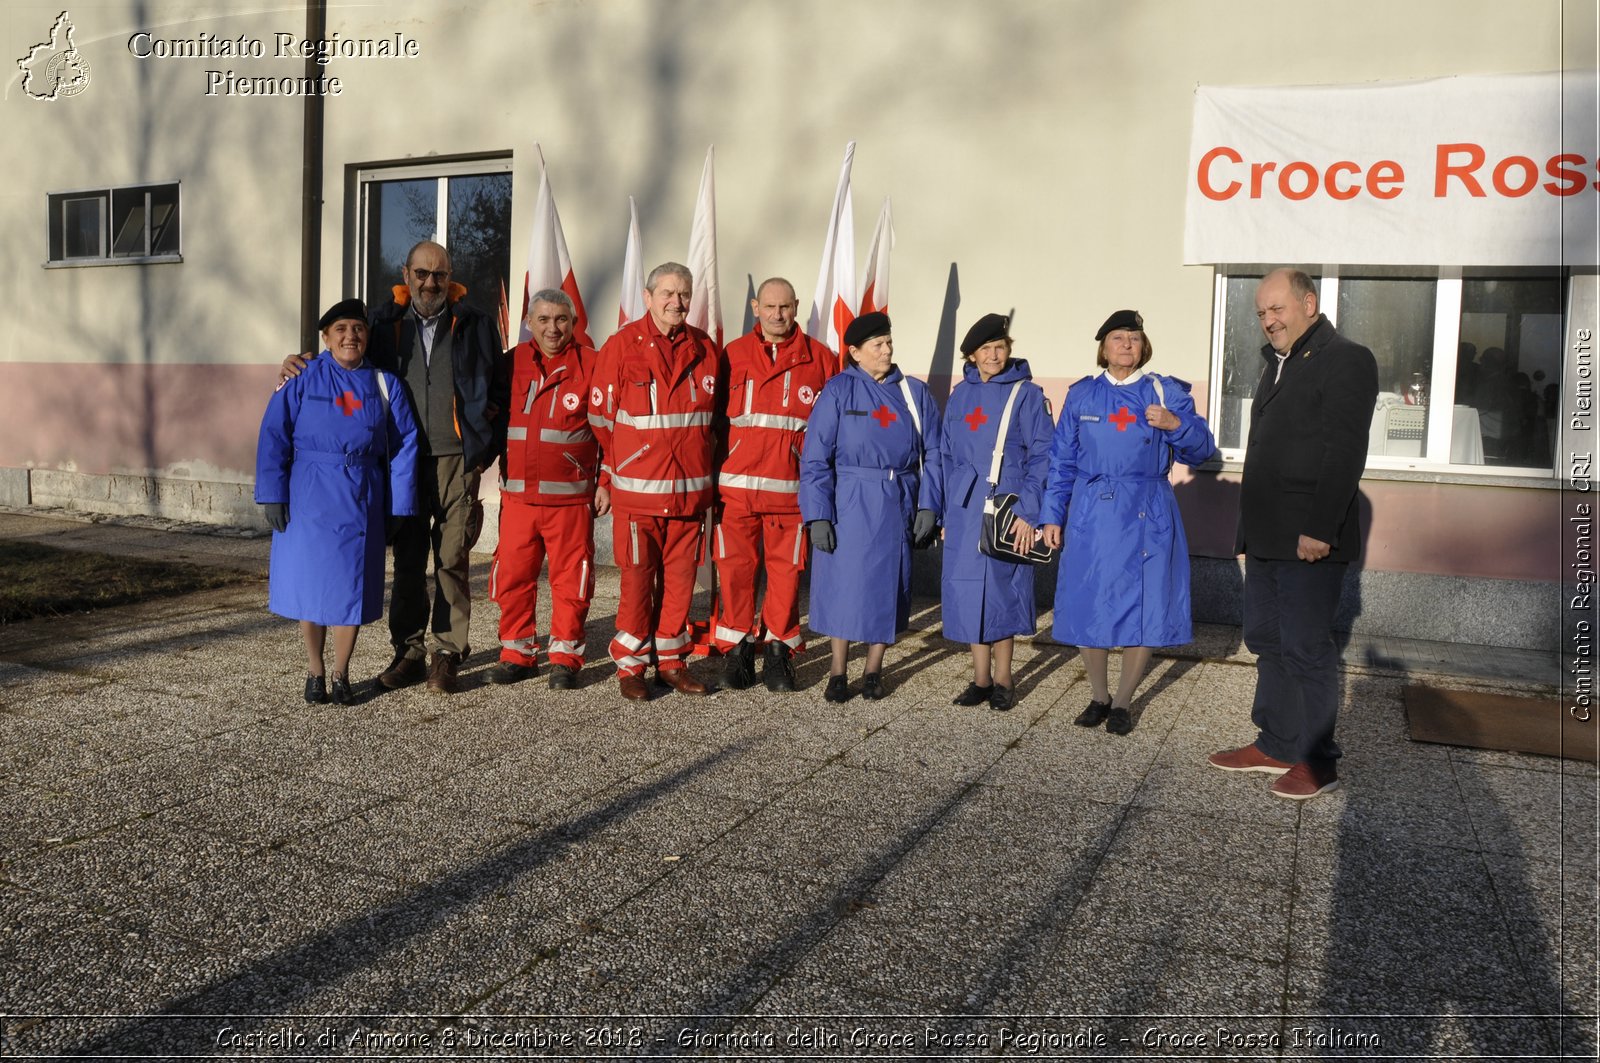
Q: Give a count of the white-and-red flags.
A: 5